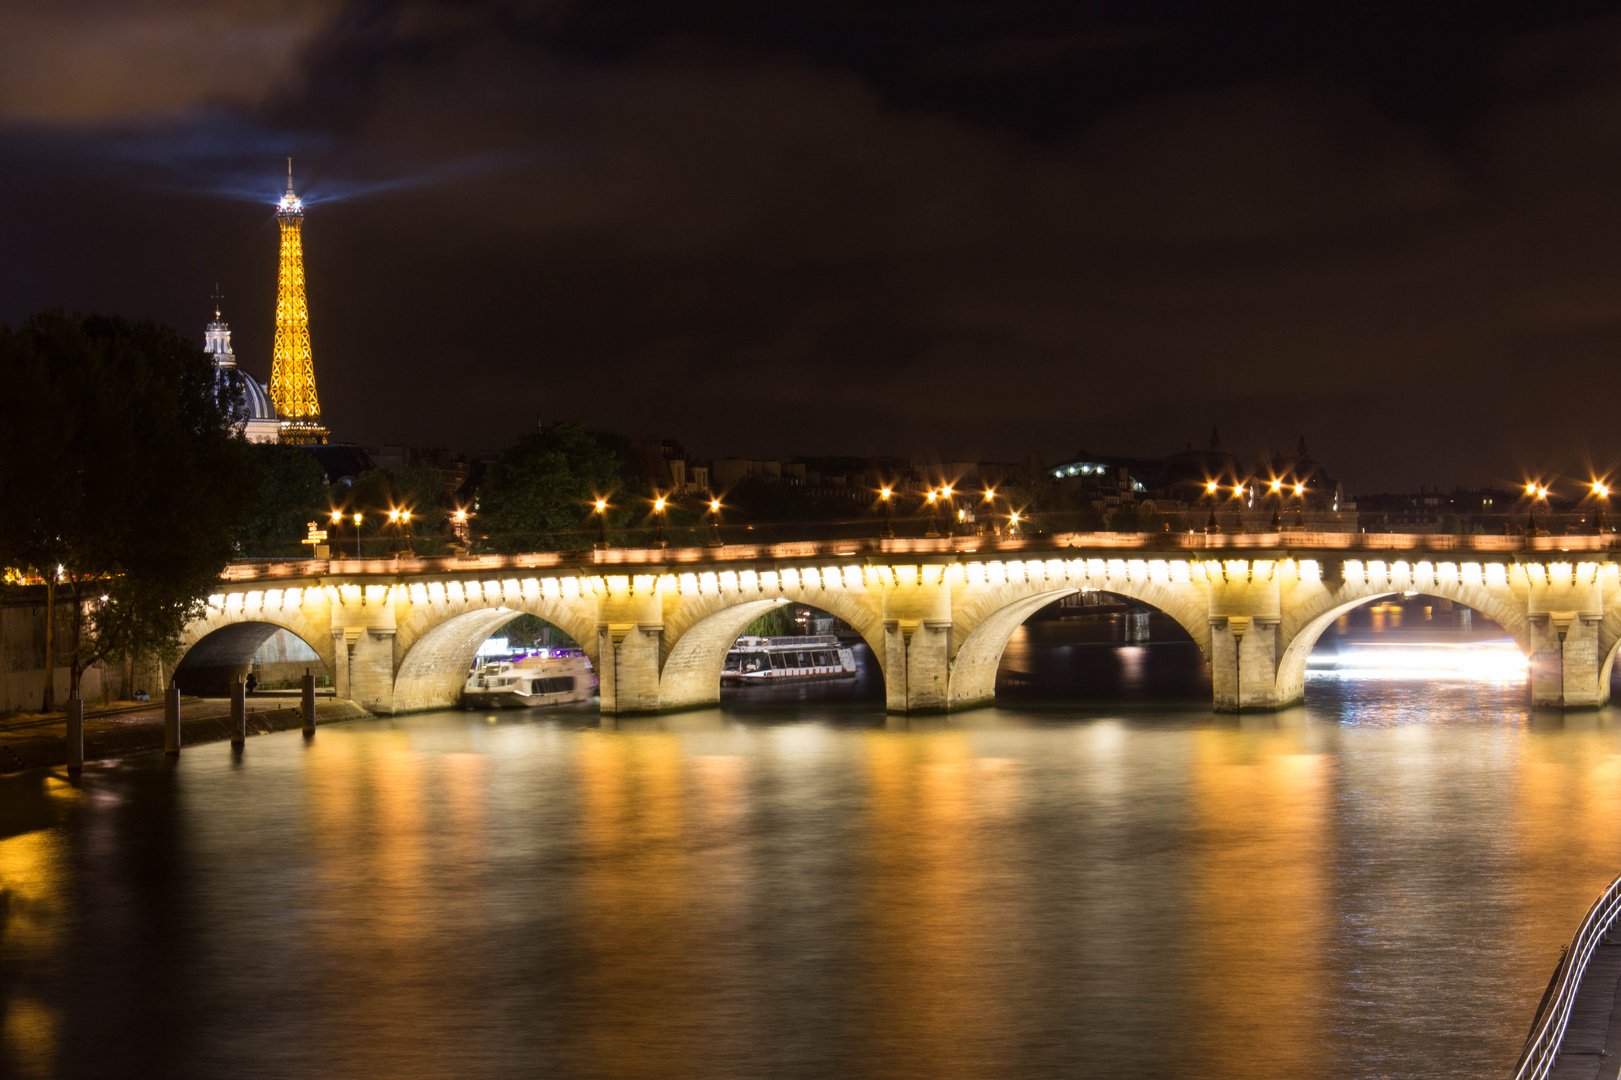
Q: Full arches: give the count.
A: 5